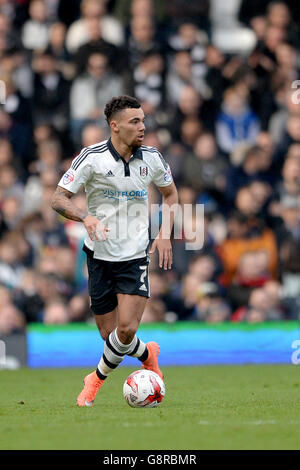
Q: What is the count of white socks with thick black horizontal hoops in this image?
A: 2